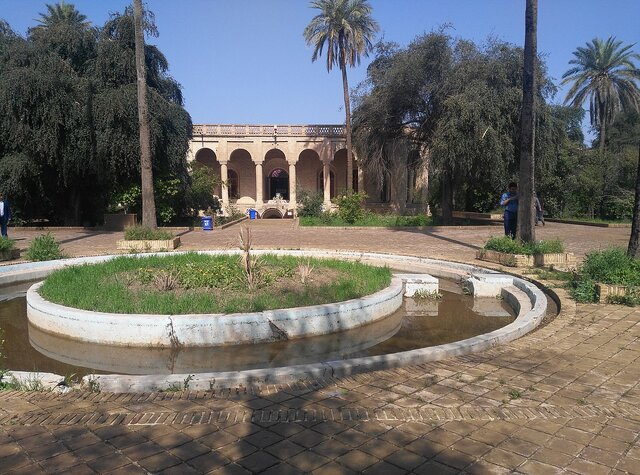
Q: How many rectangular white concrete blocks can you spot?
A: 2